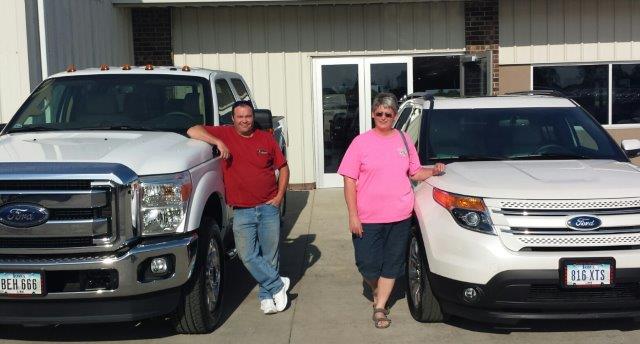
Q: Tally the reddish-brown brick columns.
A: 2